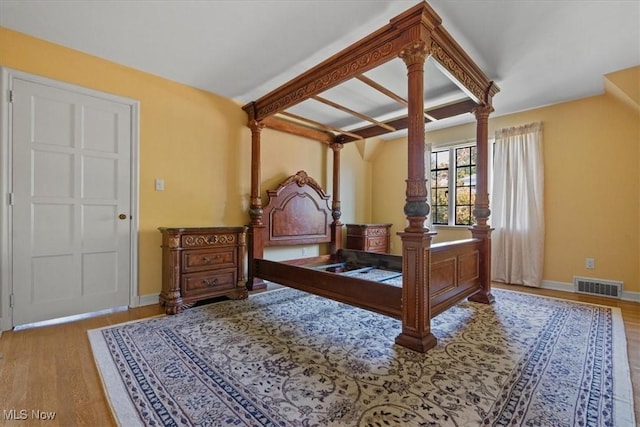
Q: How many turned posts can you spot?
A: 4